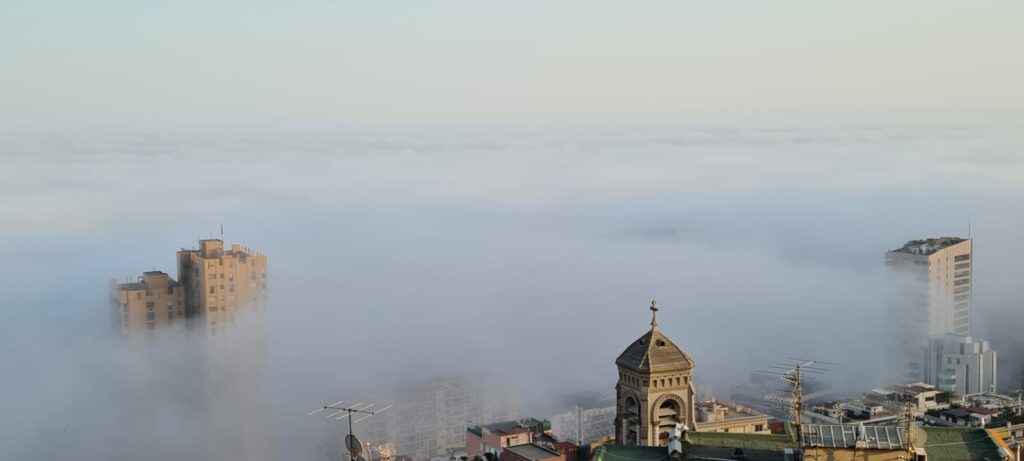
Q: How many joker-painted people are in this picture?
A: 0